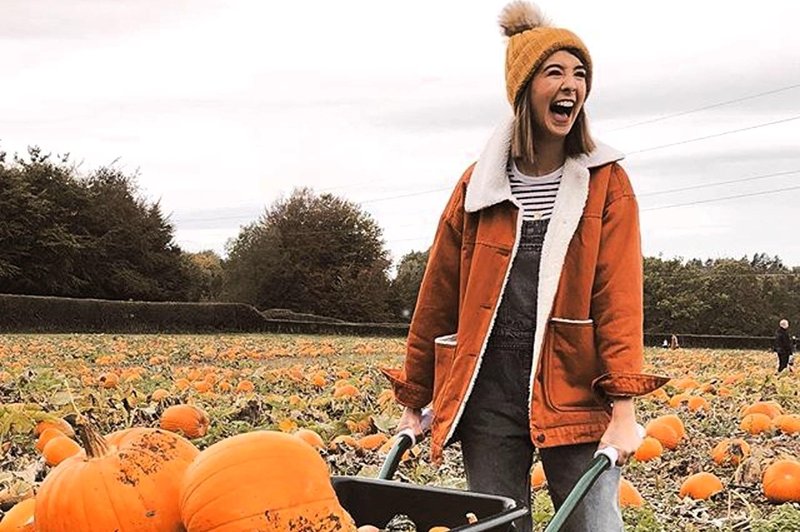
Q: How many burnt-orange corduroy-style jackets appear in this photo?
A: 1